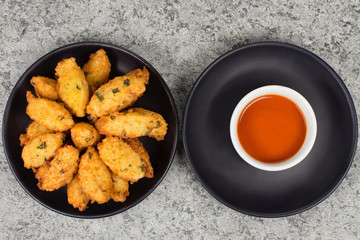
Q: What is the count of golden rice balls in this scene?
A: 15